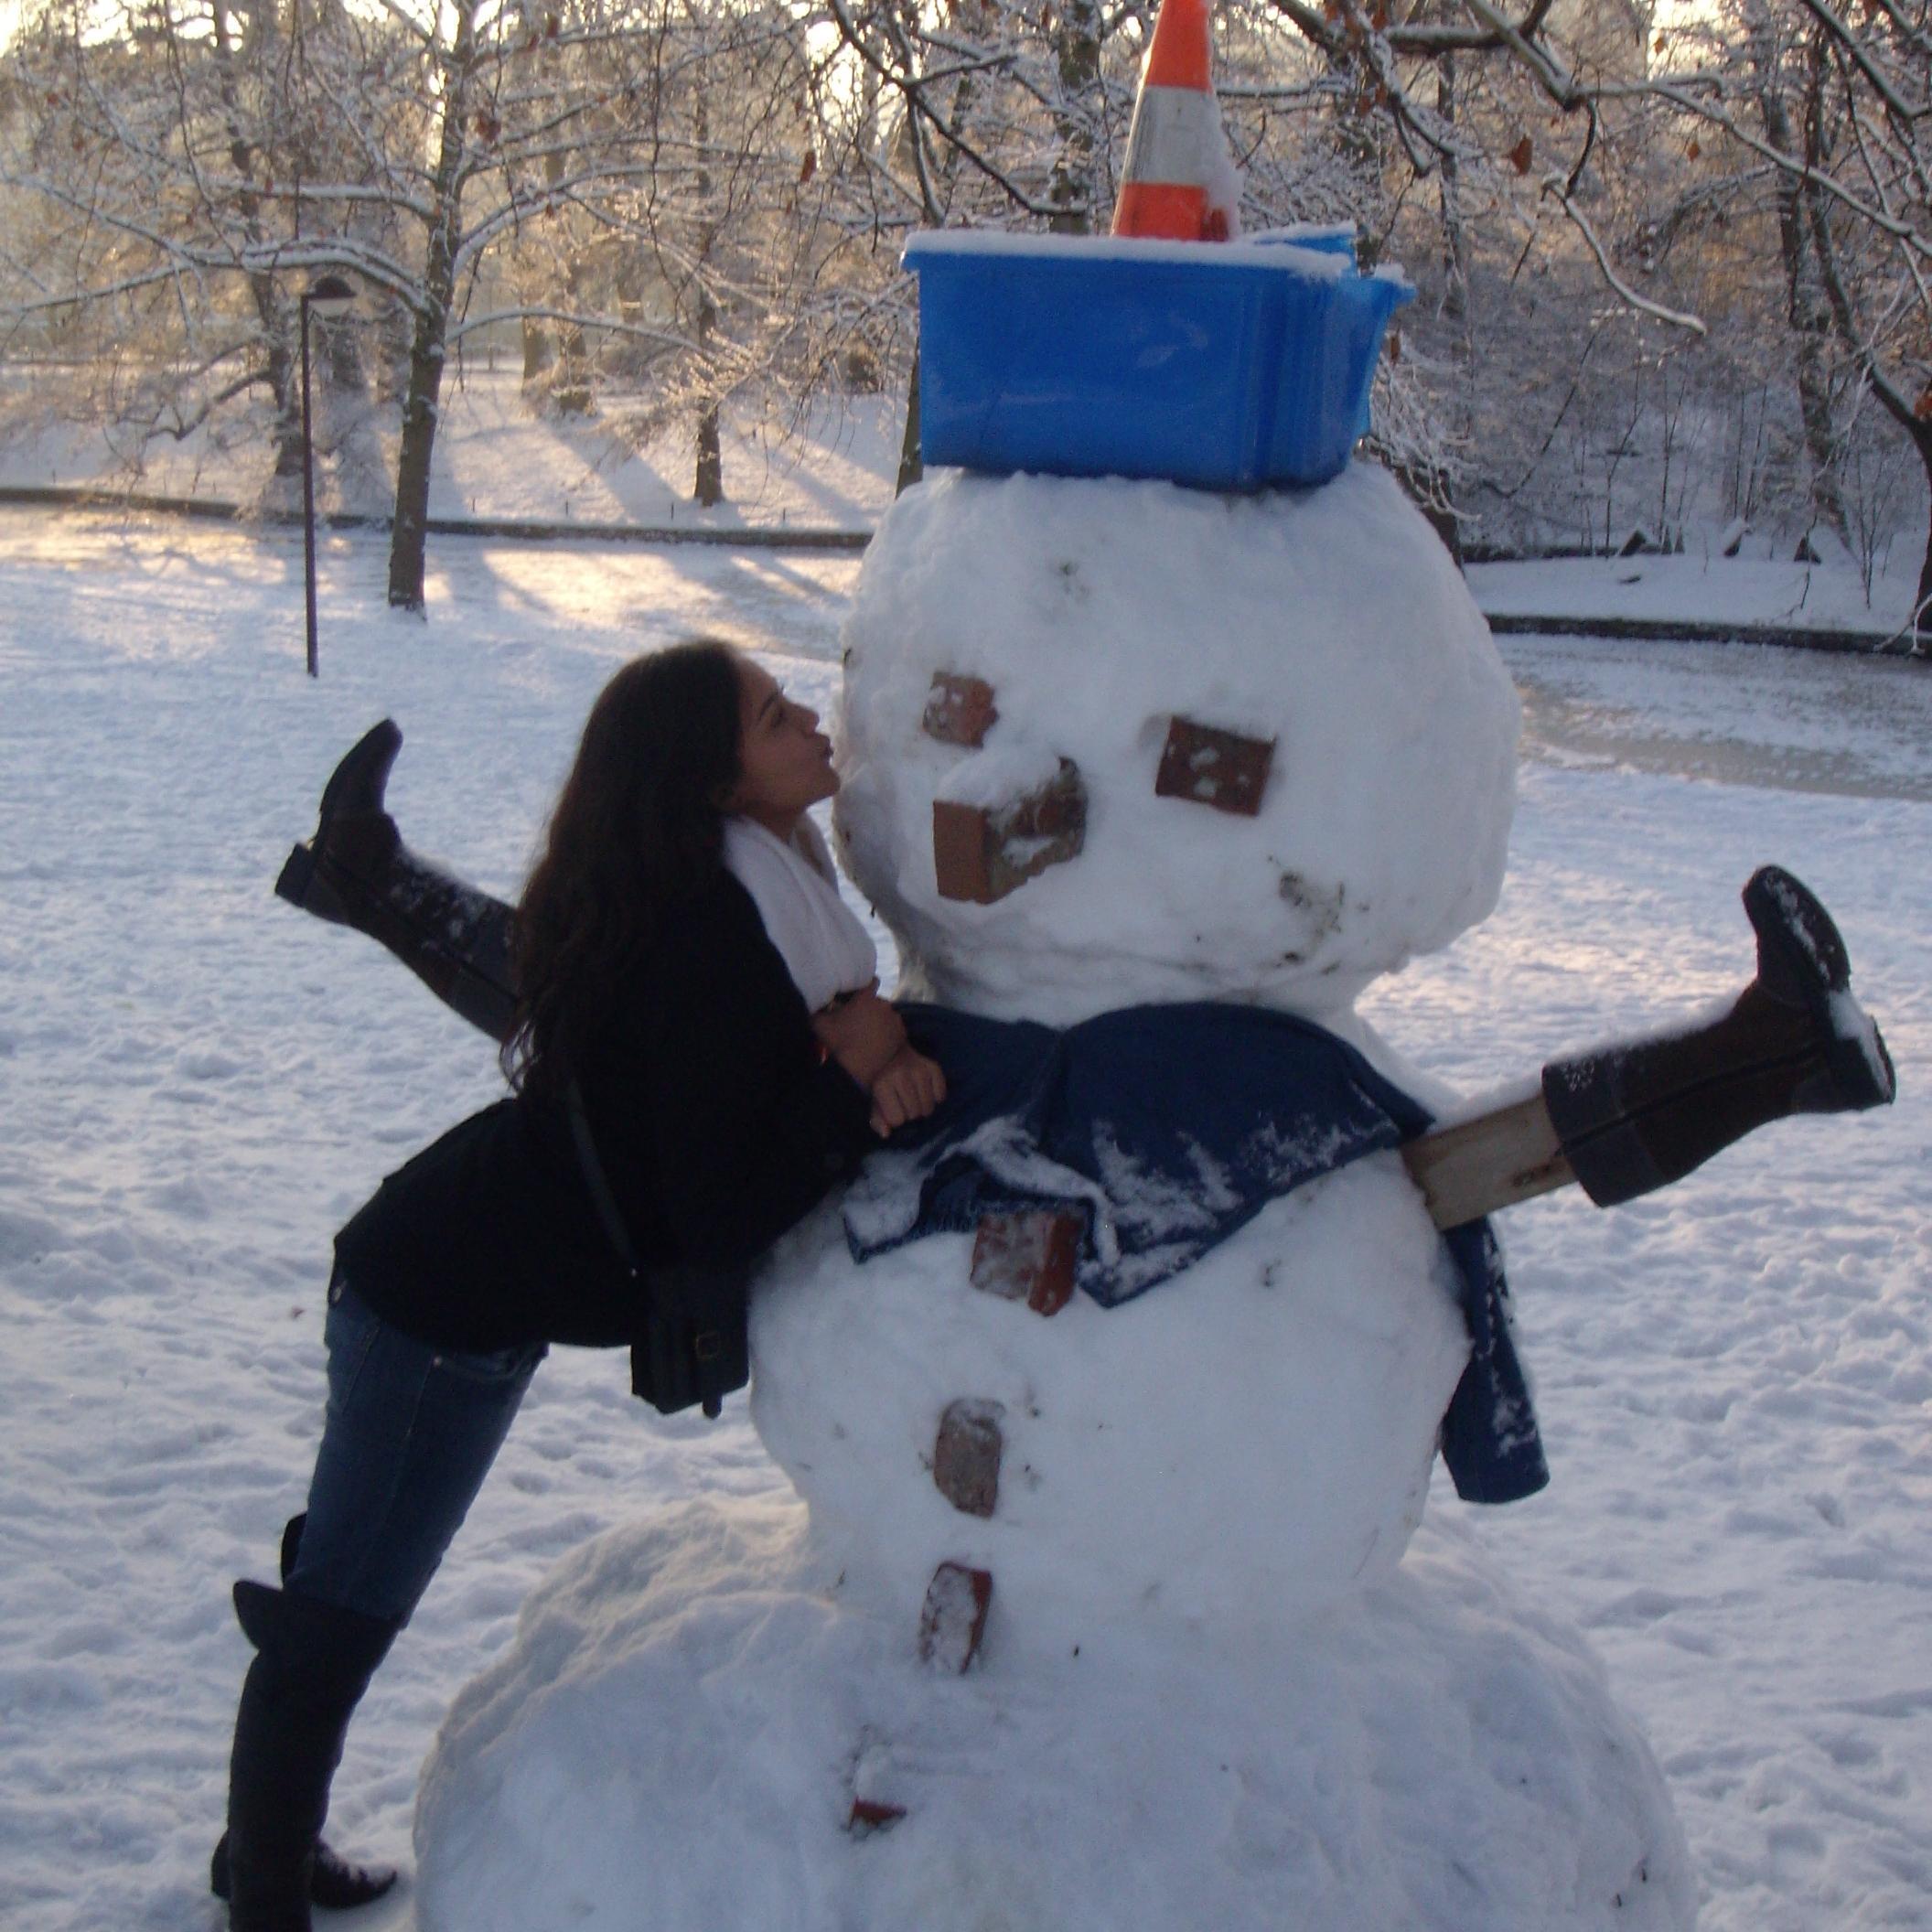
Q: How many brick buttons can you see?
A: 4